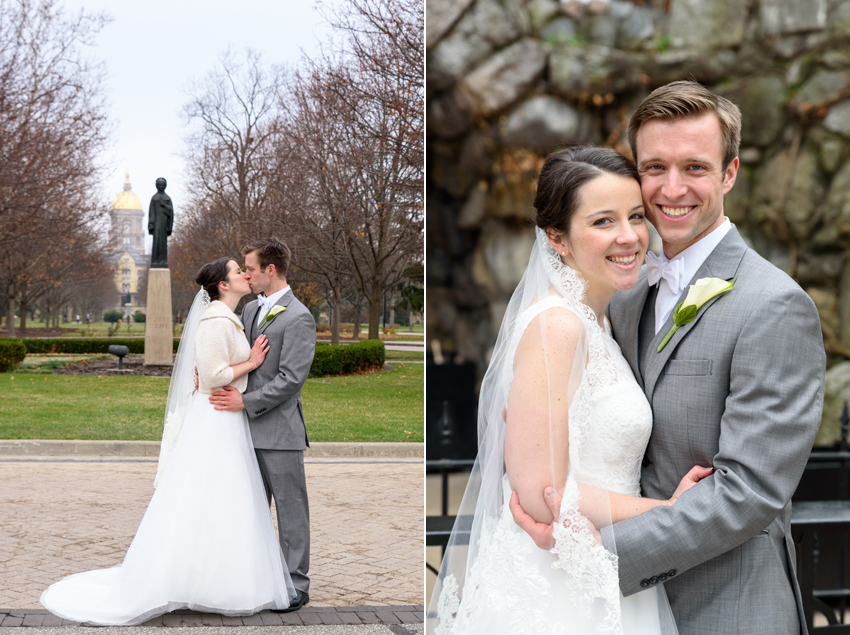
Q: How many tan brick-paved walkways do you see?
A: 1